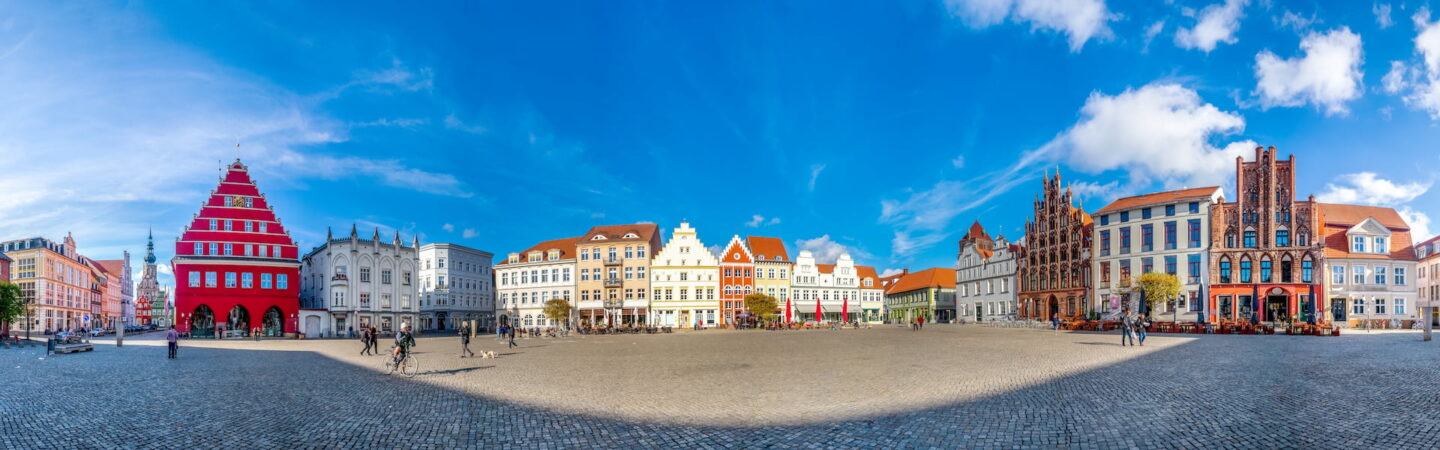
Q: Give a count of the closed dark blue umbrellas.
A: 4